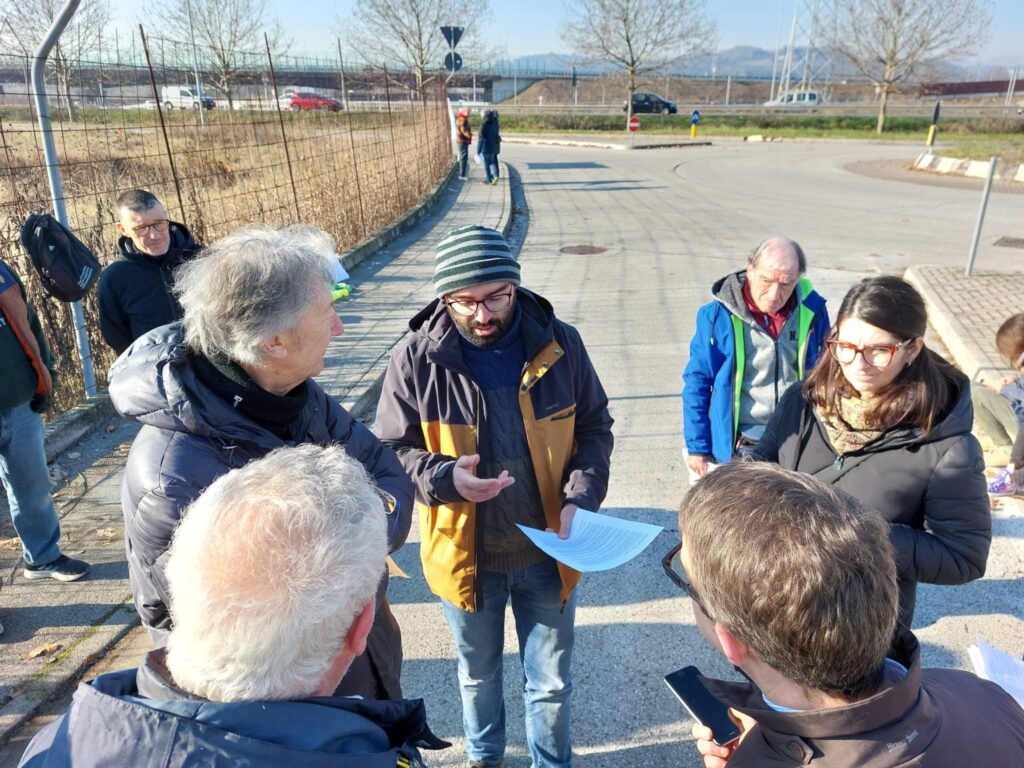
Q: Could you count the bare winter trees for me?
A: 5